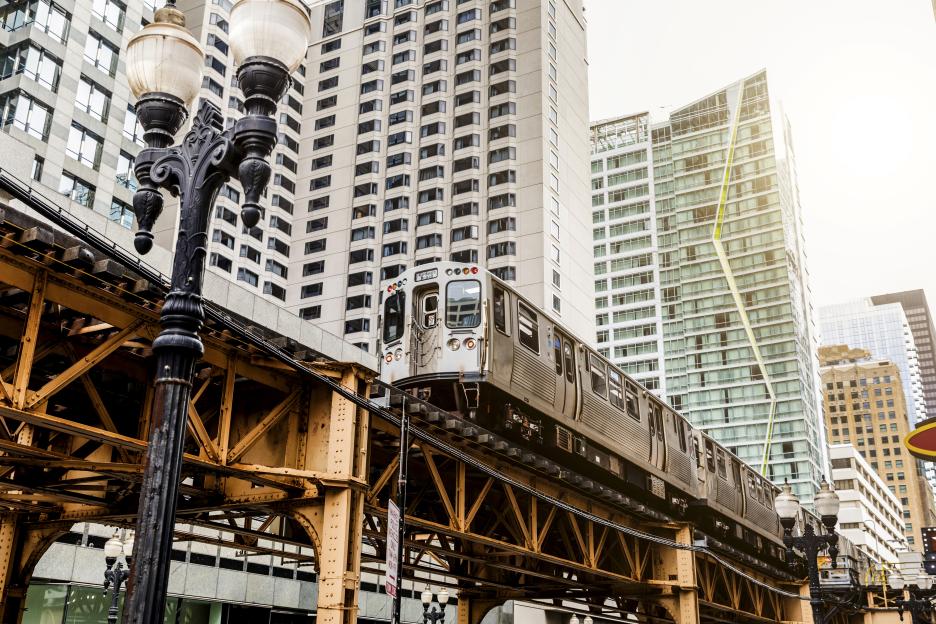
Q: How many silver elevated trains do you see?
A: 1